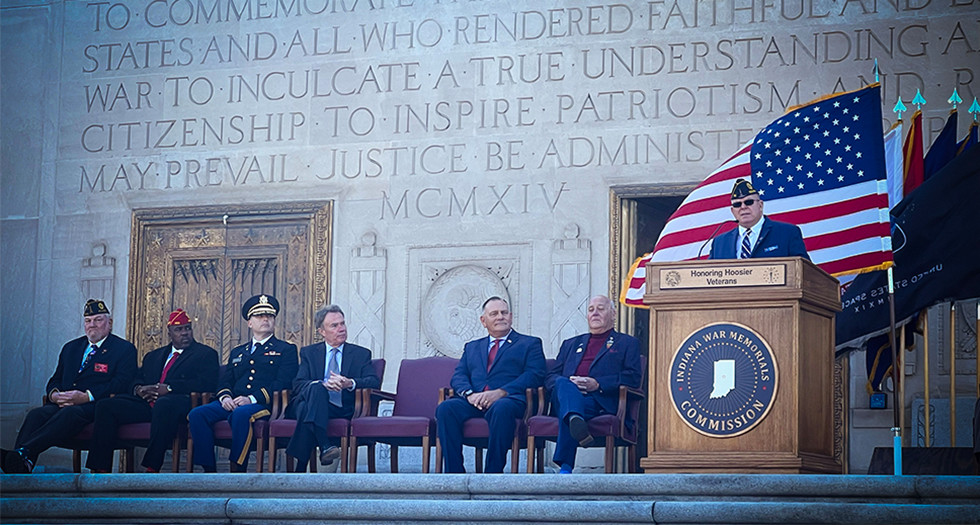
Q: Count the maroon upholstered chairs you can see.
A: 7